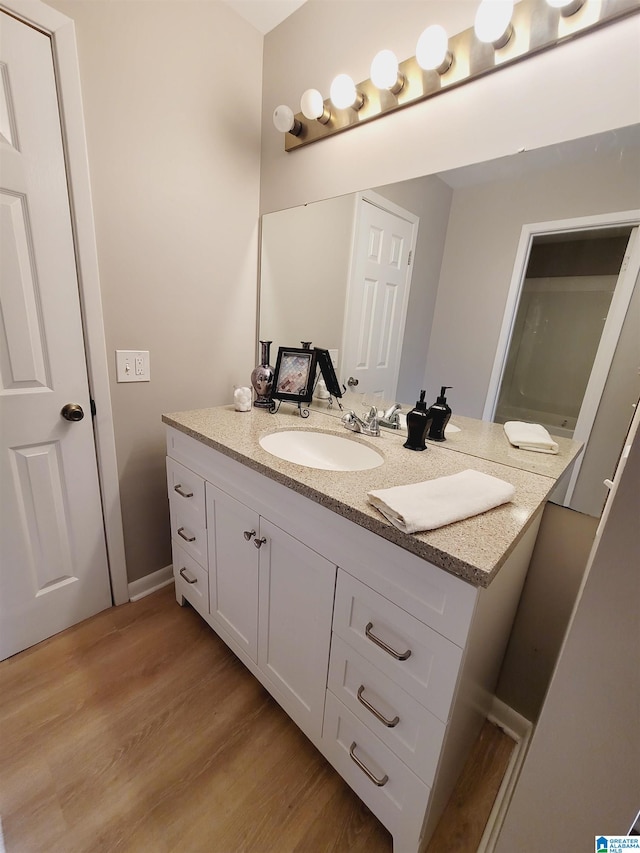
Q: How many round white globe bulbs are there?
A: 7